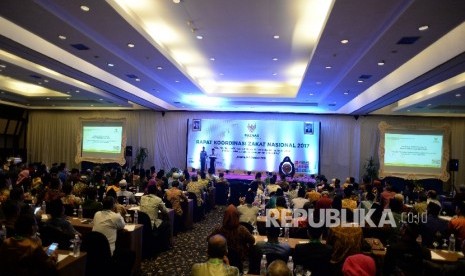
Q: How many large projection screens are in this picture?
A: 2